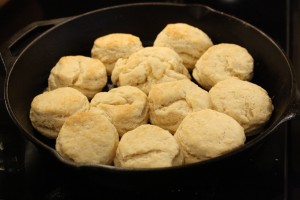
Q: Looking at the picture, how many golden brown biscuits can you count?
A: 12